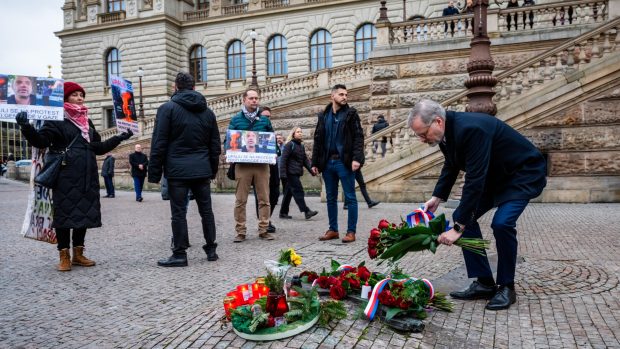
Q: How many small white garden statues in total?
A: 0